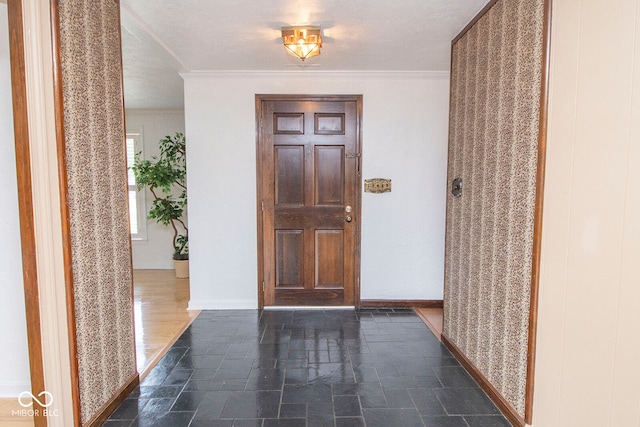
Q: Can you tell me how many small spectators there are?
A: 0